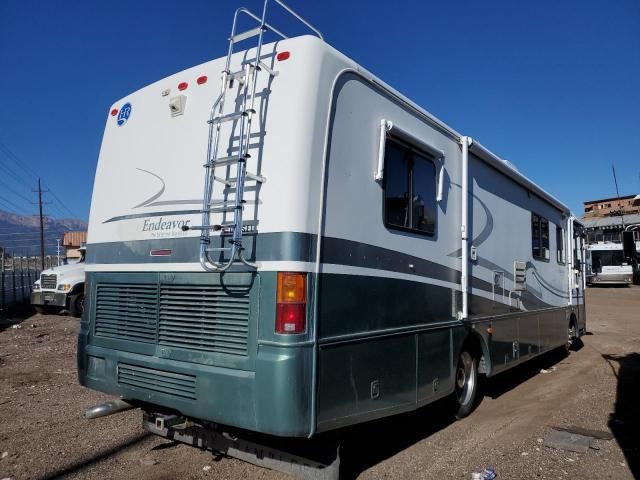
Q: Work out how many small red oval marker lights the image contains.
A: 4